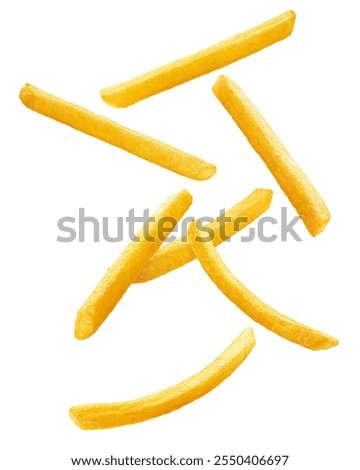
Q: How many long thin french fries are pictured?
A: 7